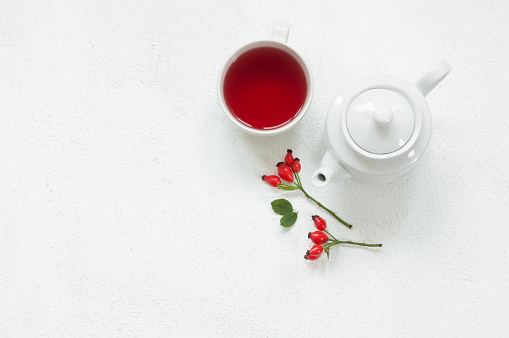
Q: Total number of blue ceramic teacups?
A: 0